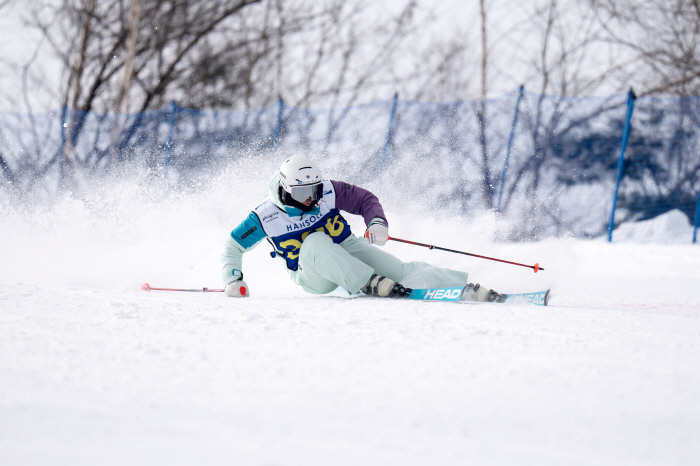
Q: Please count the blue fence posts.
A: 7